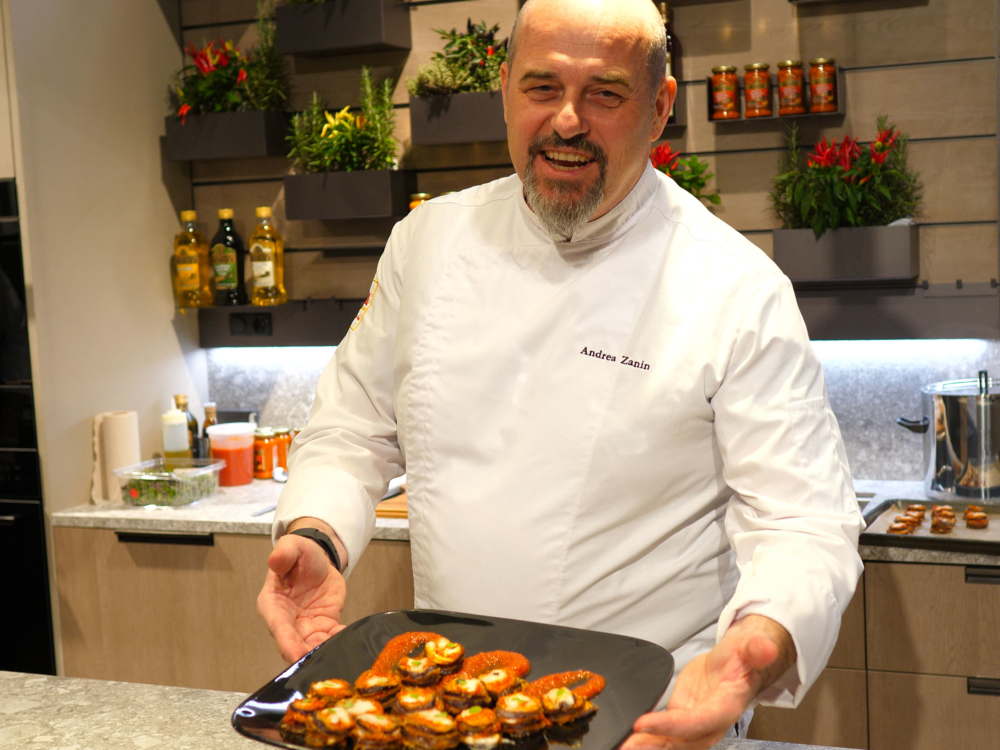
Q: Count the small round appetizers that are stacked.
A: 15